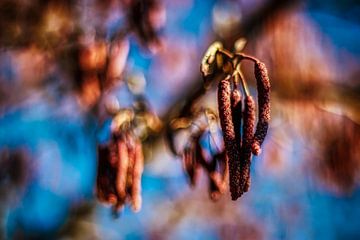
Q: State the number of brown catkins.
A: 4